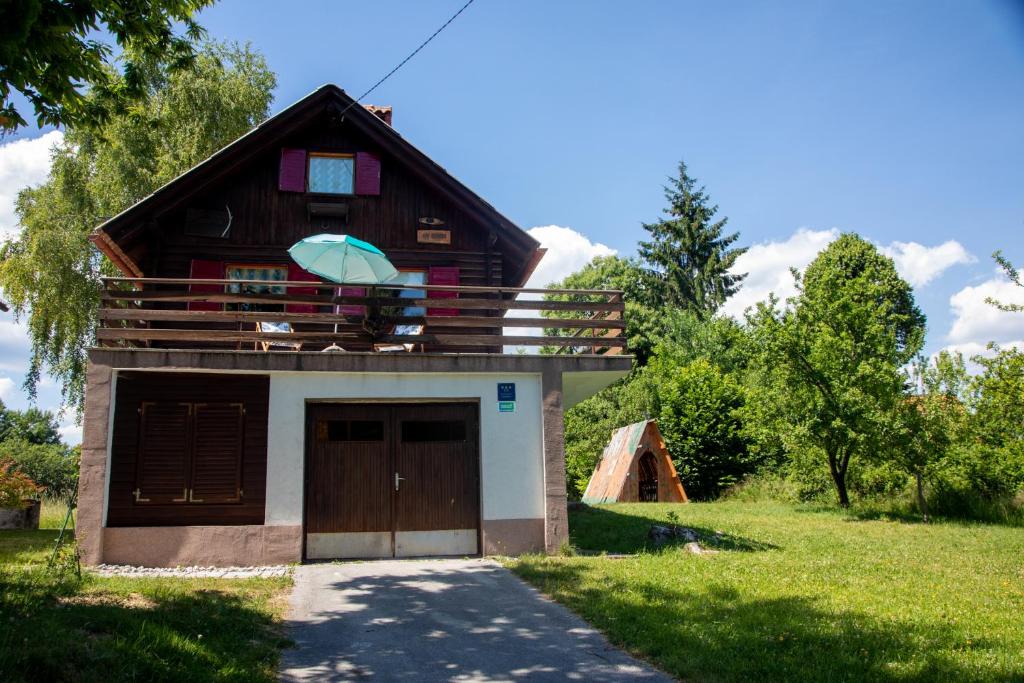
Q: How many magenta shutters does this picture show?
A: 6